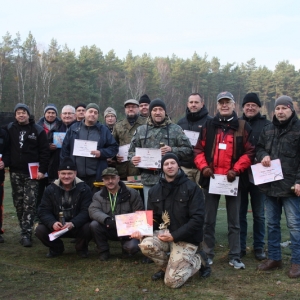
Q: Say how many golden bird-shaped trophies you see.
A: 1